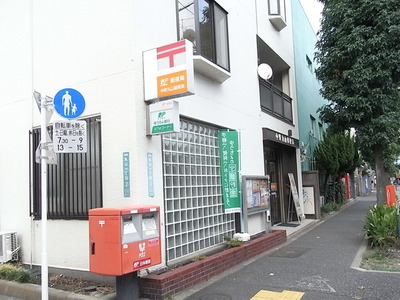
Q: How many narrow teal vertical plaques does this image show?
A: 2